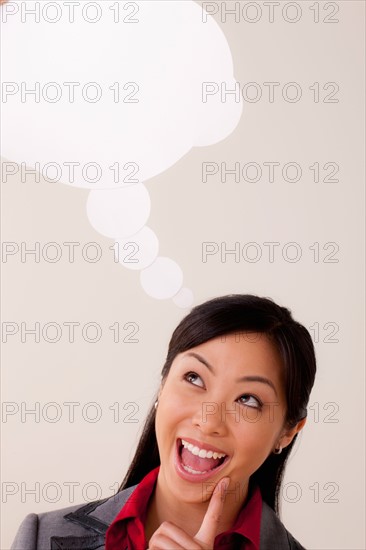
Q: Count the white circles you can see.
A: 4